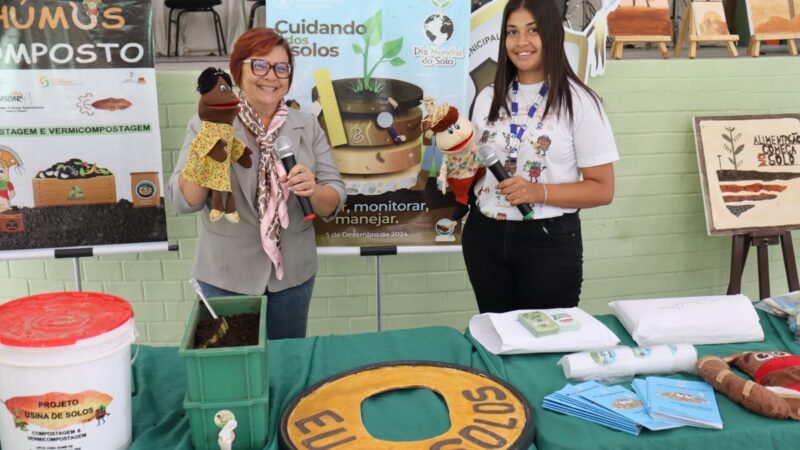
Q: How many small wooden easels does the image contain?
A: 3